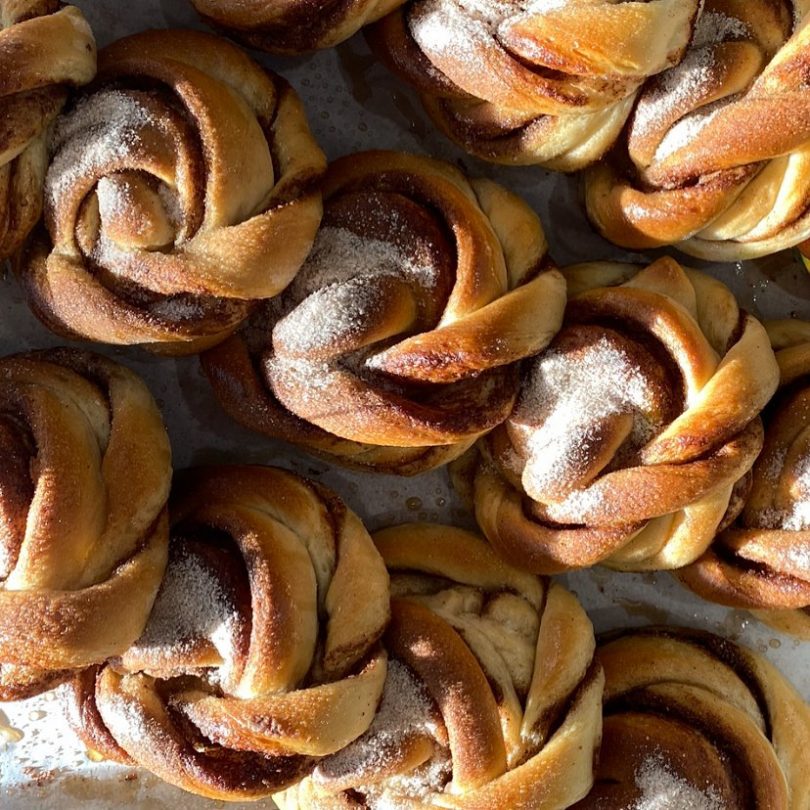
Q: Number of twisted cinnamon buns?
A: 12